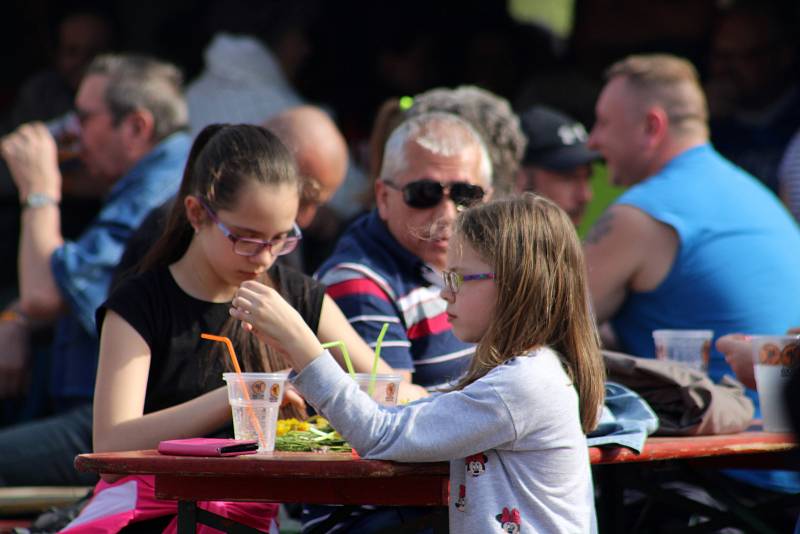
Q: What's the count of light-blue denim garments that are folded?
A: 1